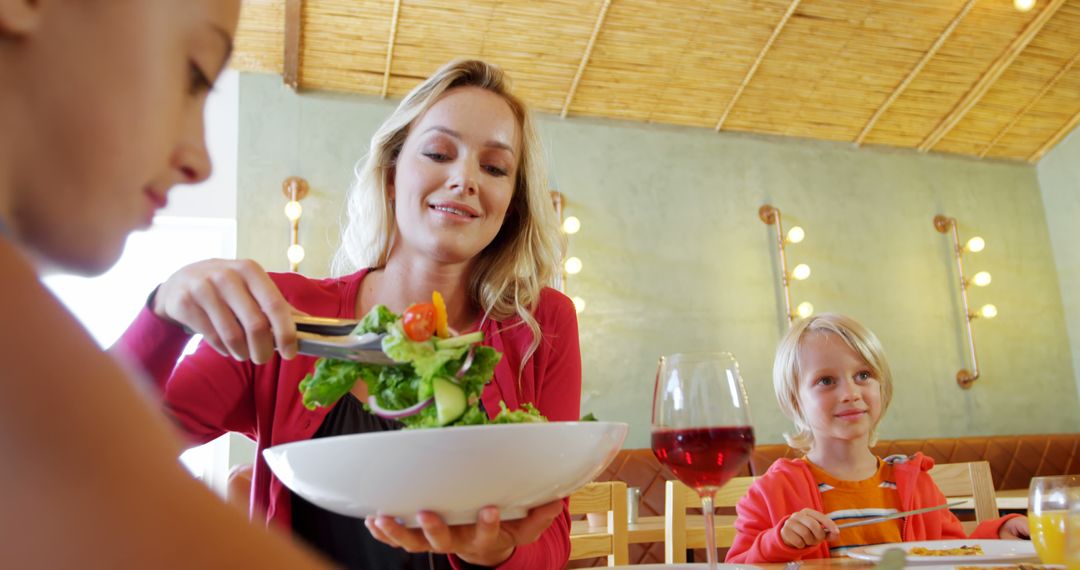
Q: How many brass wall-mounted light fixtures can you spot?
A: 4